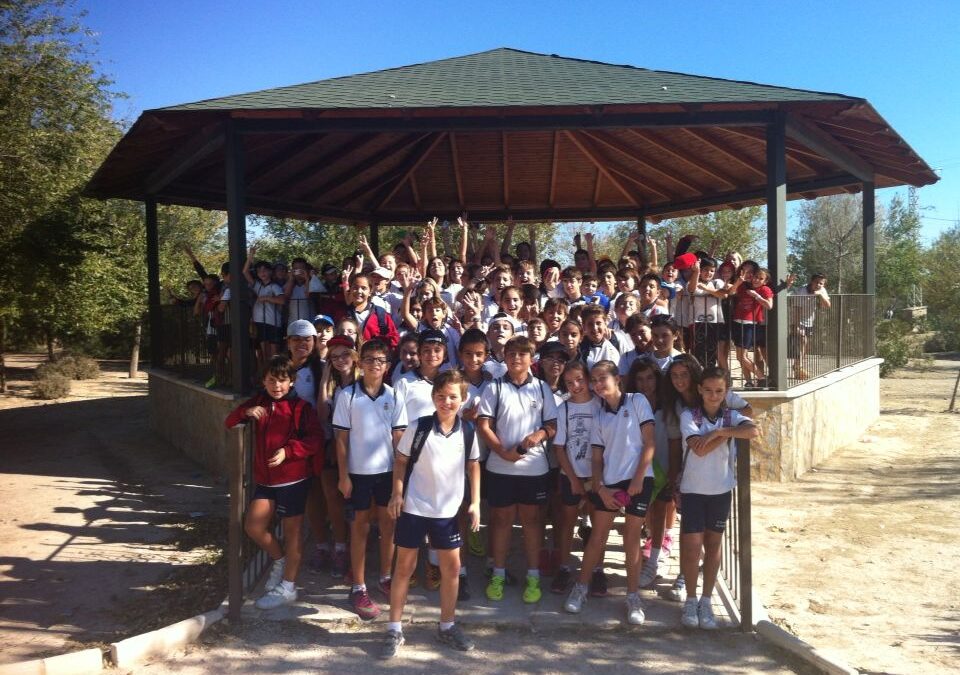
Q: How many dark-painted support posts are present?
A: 6